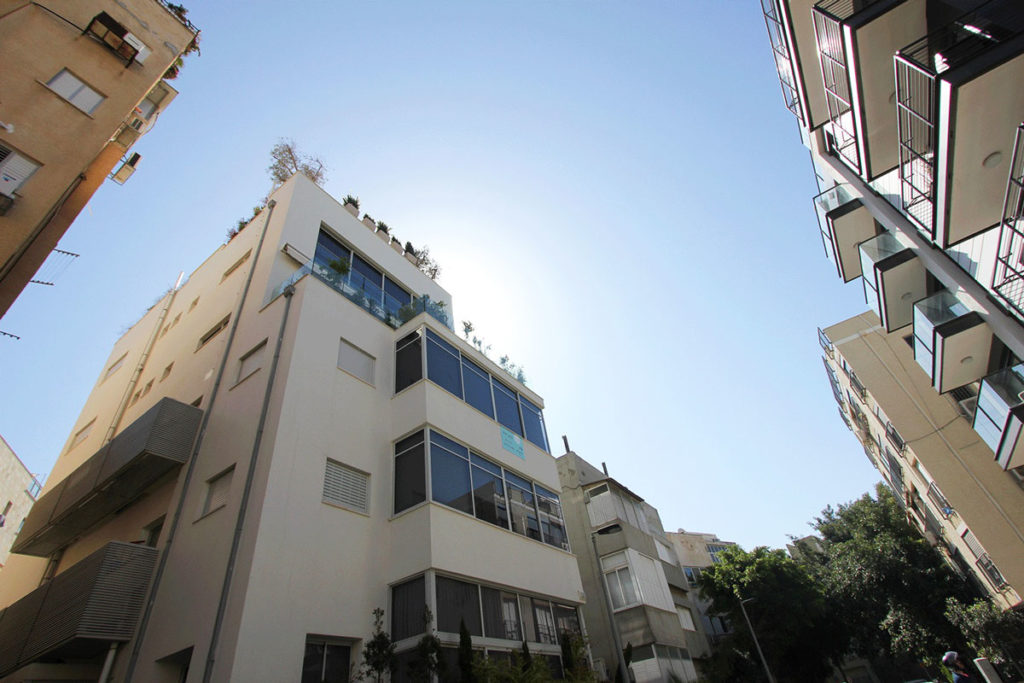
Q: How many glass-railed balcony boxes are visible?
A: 4